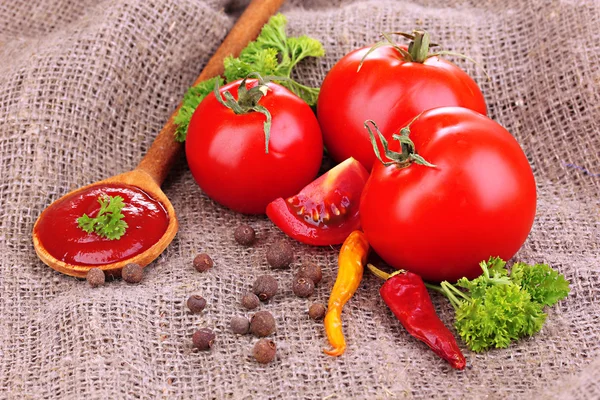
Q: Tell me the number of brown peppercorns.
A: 15